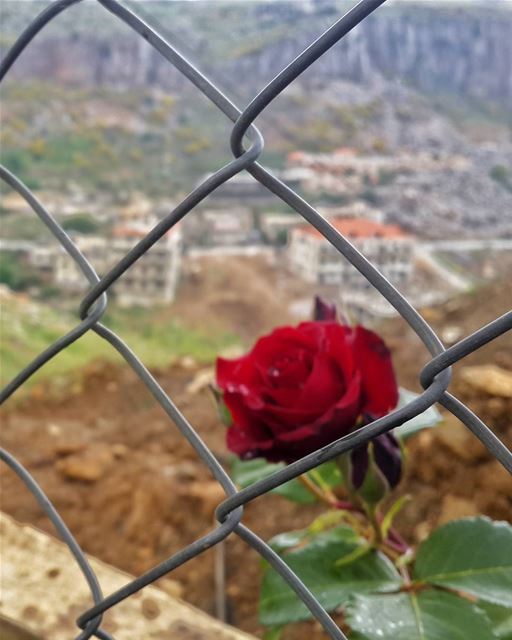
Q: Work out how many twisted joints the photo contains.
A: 5